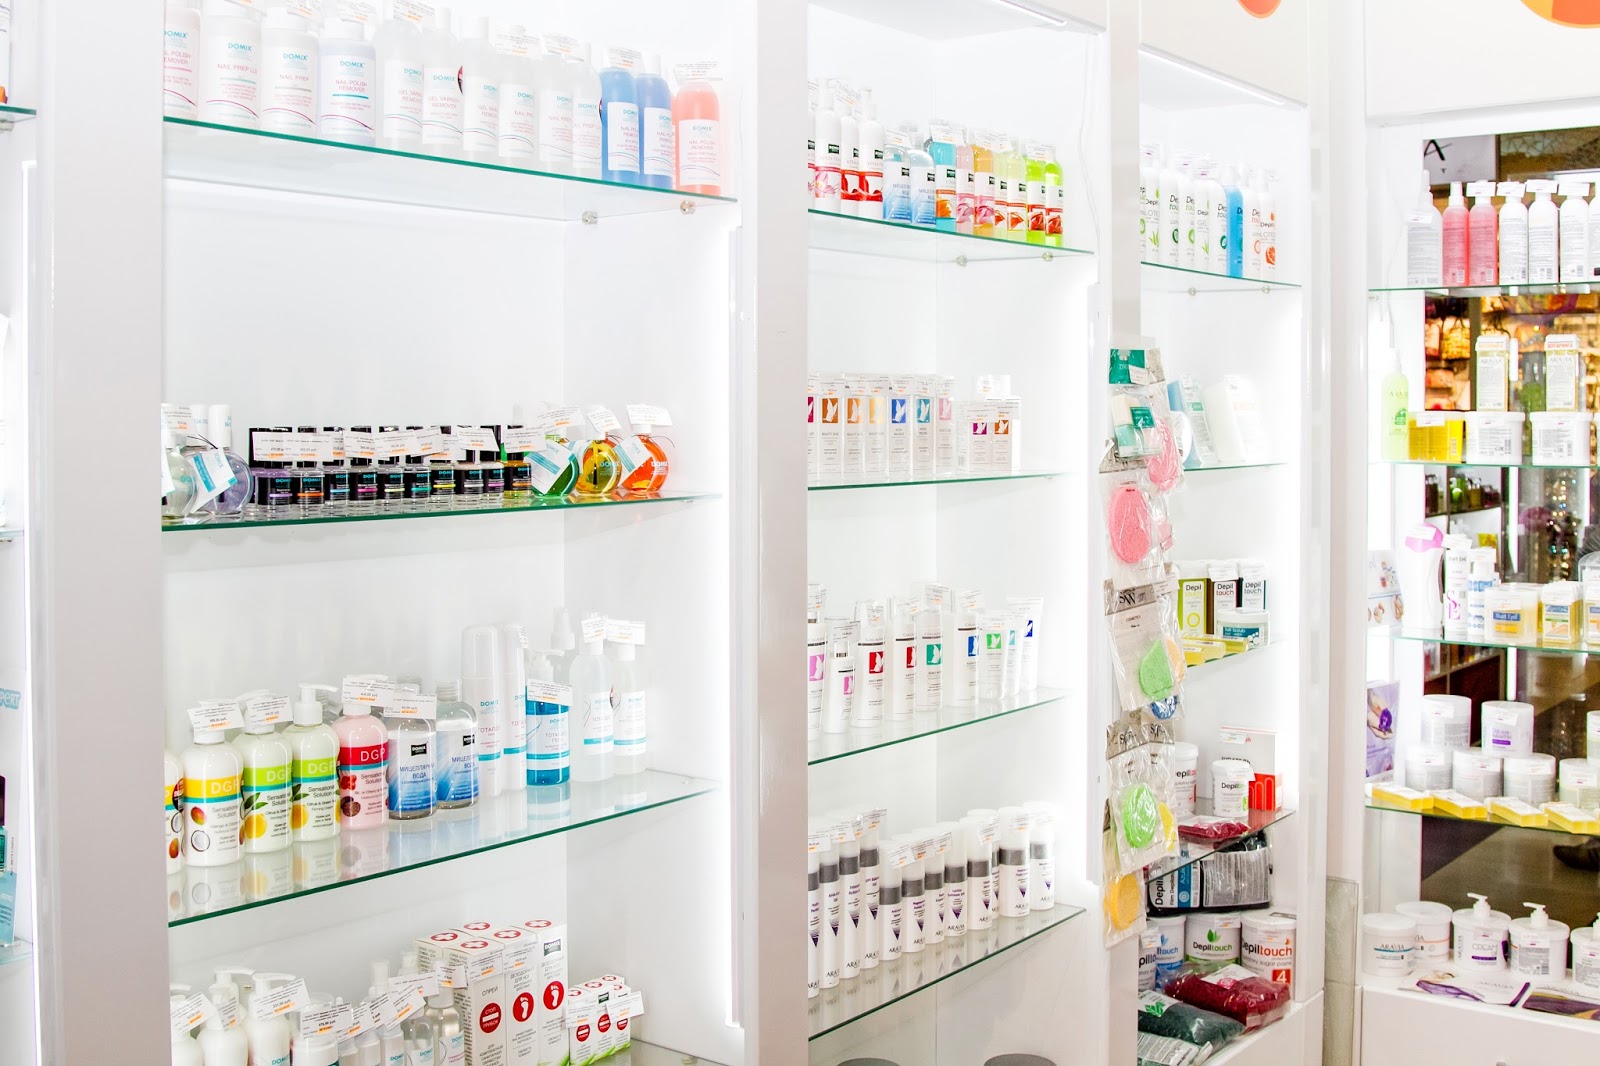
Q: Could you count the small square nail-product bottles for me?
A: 10